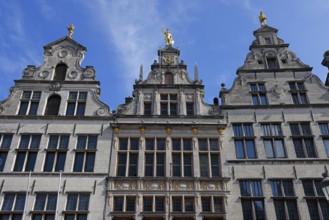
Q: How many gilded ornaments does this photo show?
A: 3